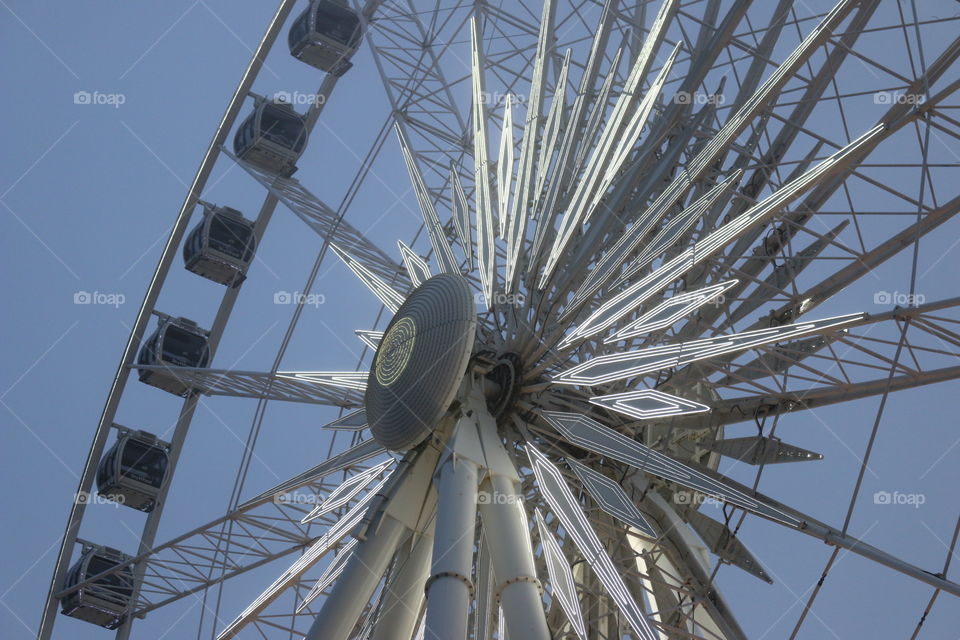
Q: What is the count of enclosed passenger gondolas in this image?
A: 6